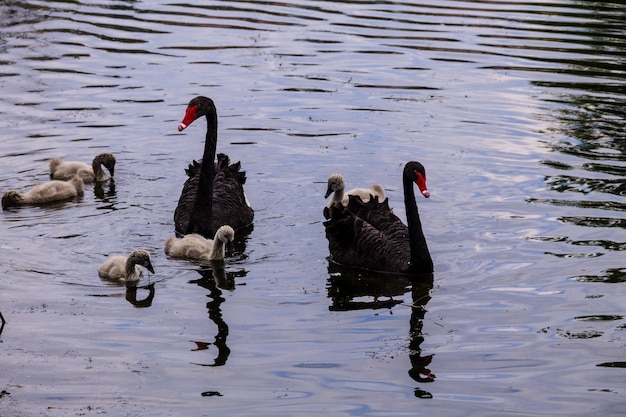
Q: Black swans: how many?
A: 2